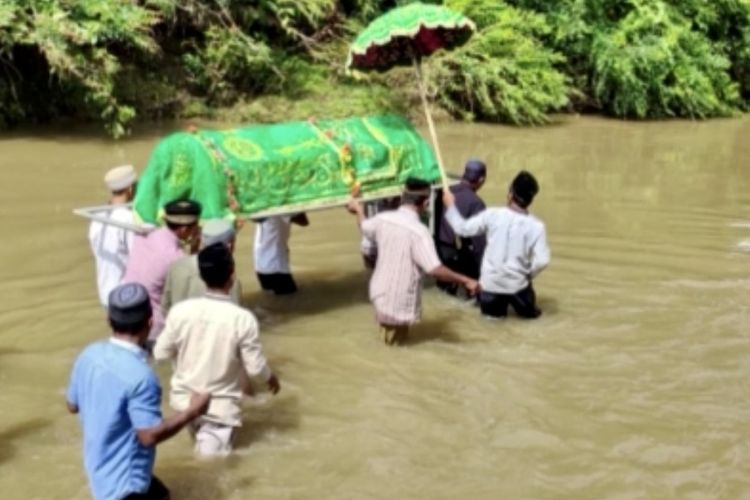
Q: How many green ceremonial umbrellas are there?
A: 1